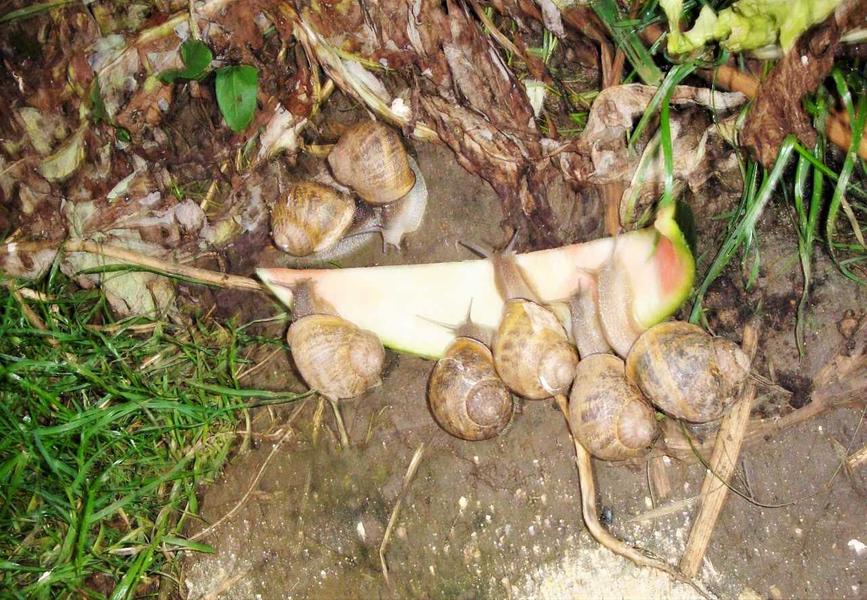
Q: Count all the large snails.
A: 7